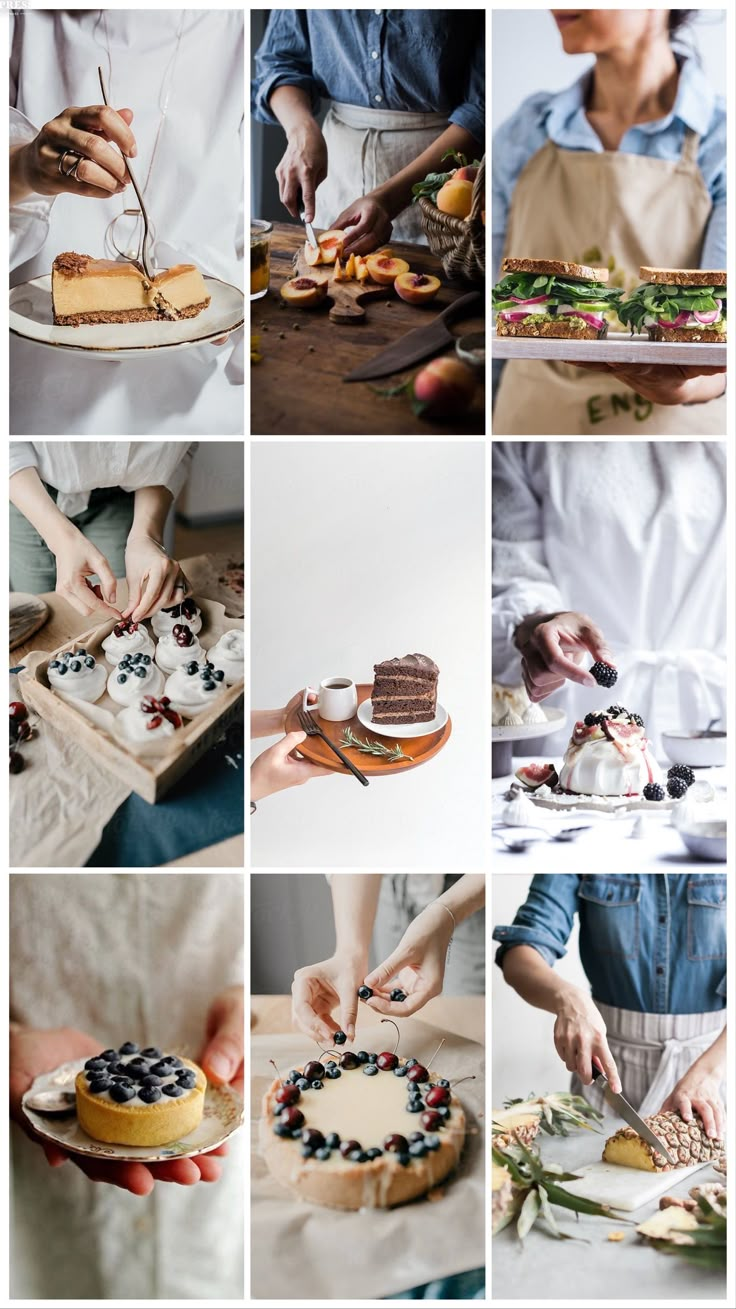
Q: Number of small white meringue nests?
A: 8